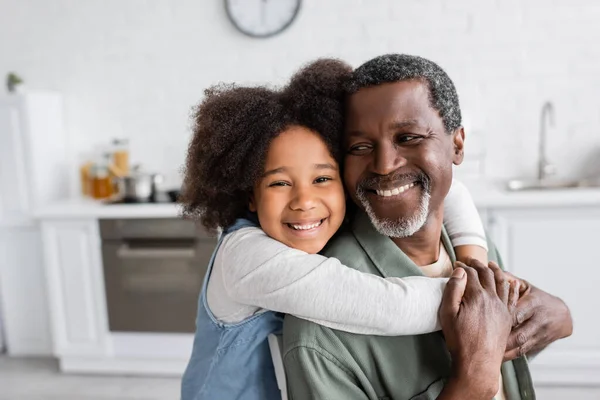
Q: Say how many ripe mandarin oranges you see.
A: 0